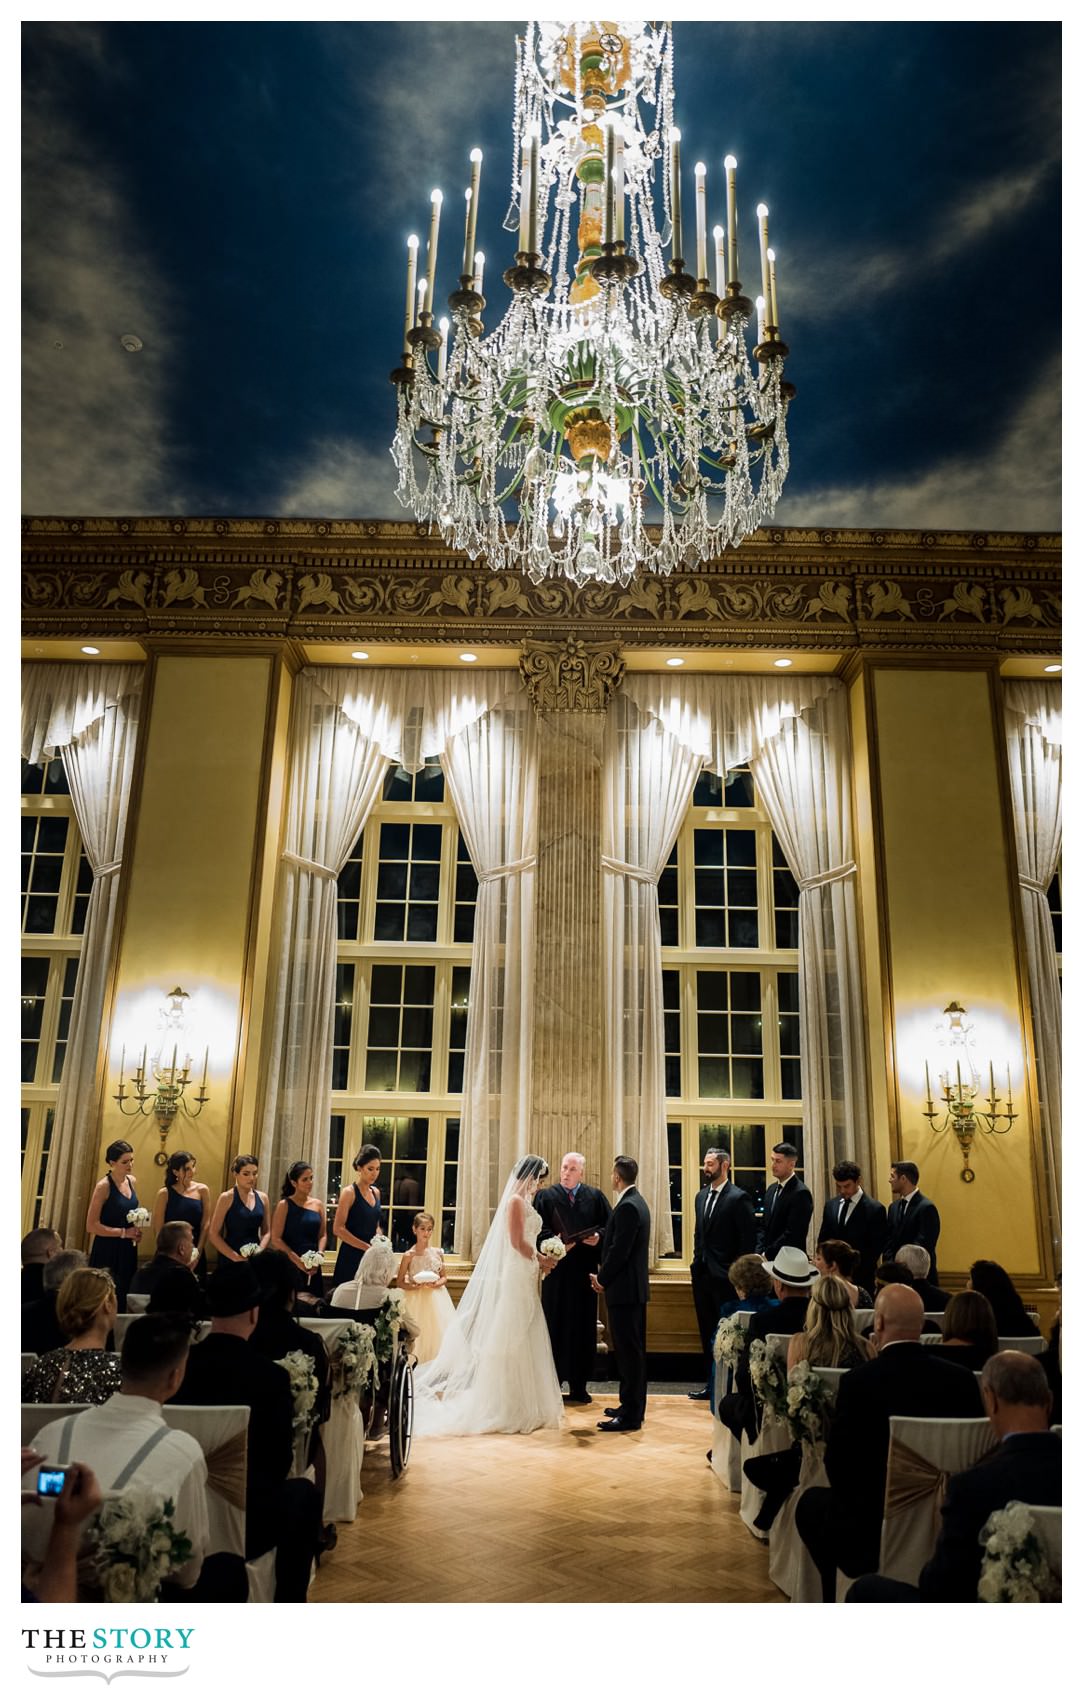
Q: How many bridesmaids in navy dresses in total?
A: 5